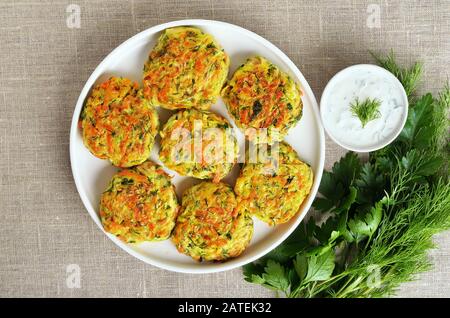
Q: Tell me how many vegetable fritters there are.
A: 7